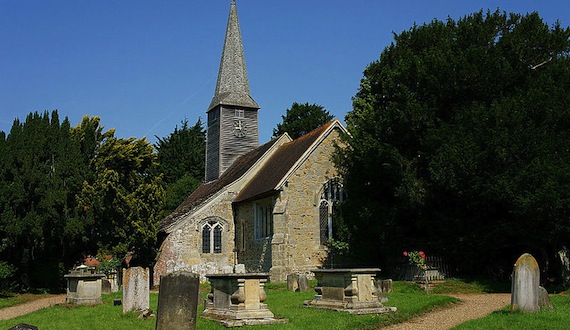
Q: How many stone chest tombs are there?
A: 3